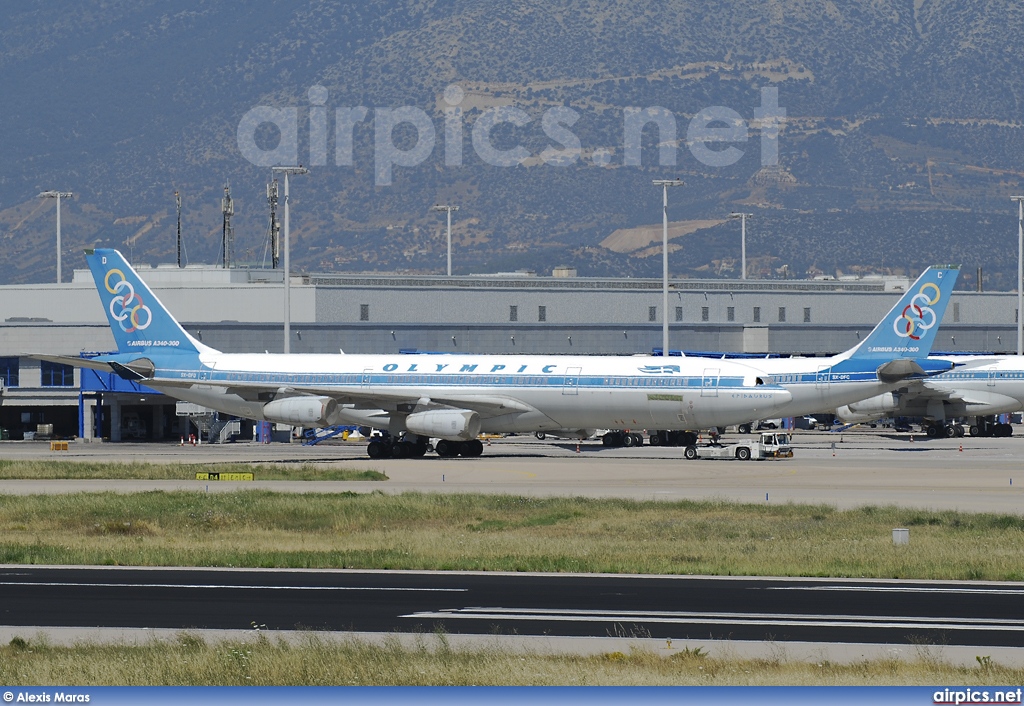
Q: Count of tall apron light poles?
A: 6